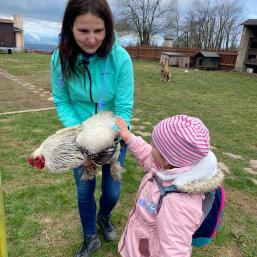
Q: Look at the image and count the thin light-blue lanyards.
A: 1